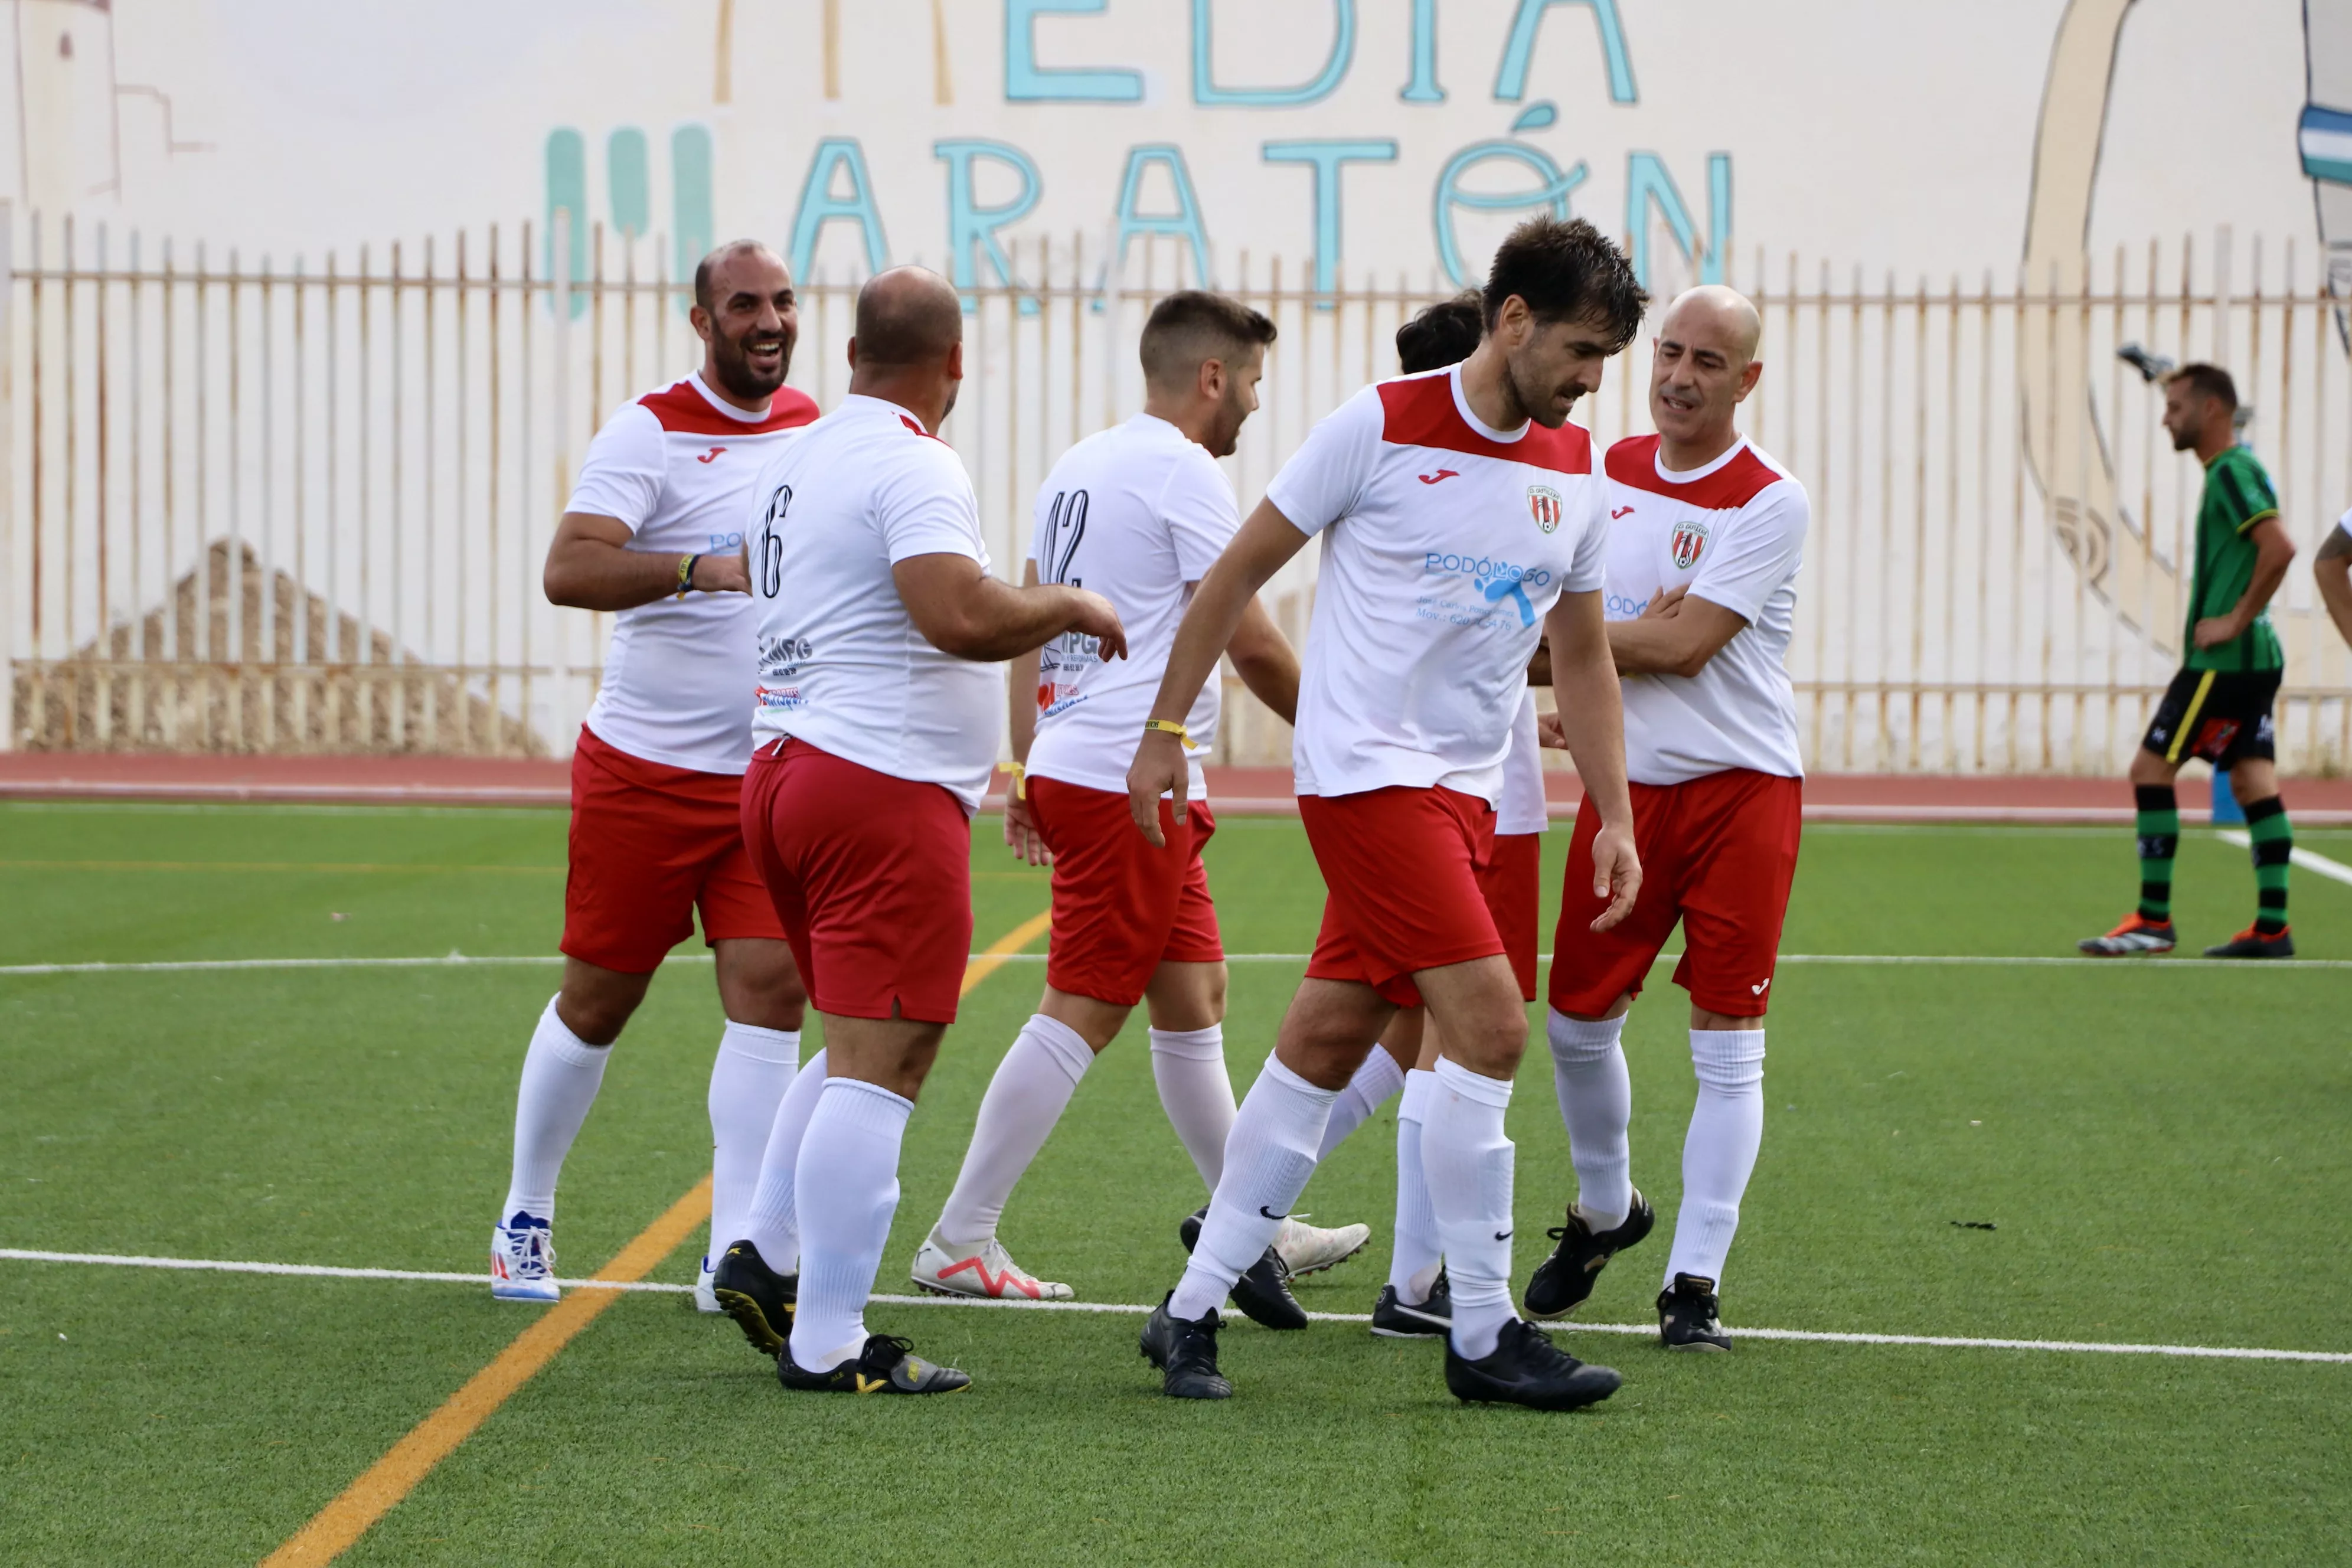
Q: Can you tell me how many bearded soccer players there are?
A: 5